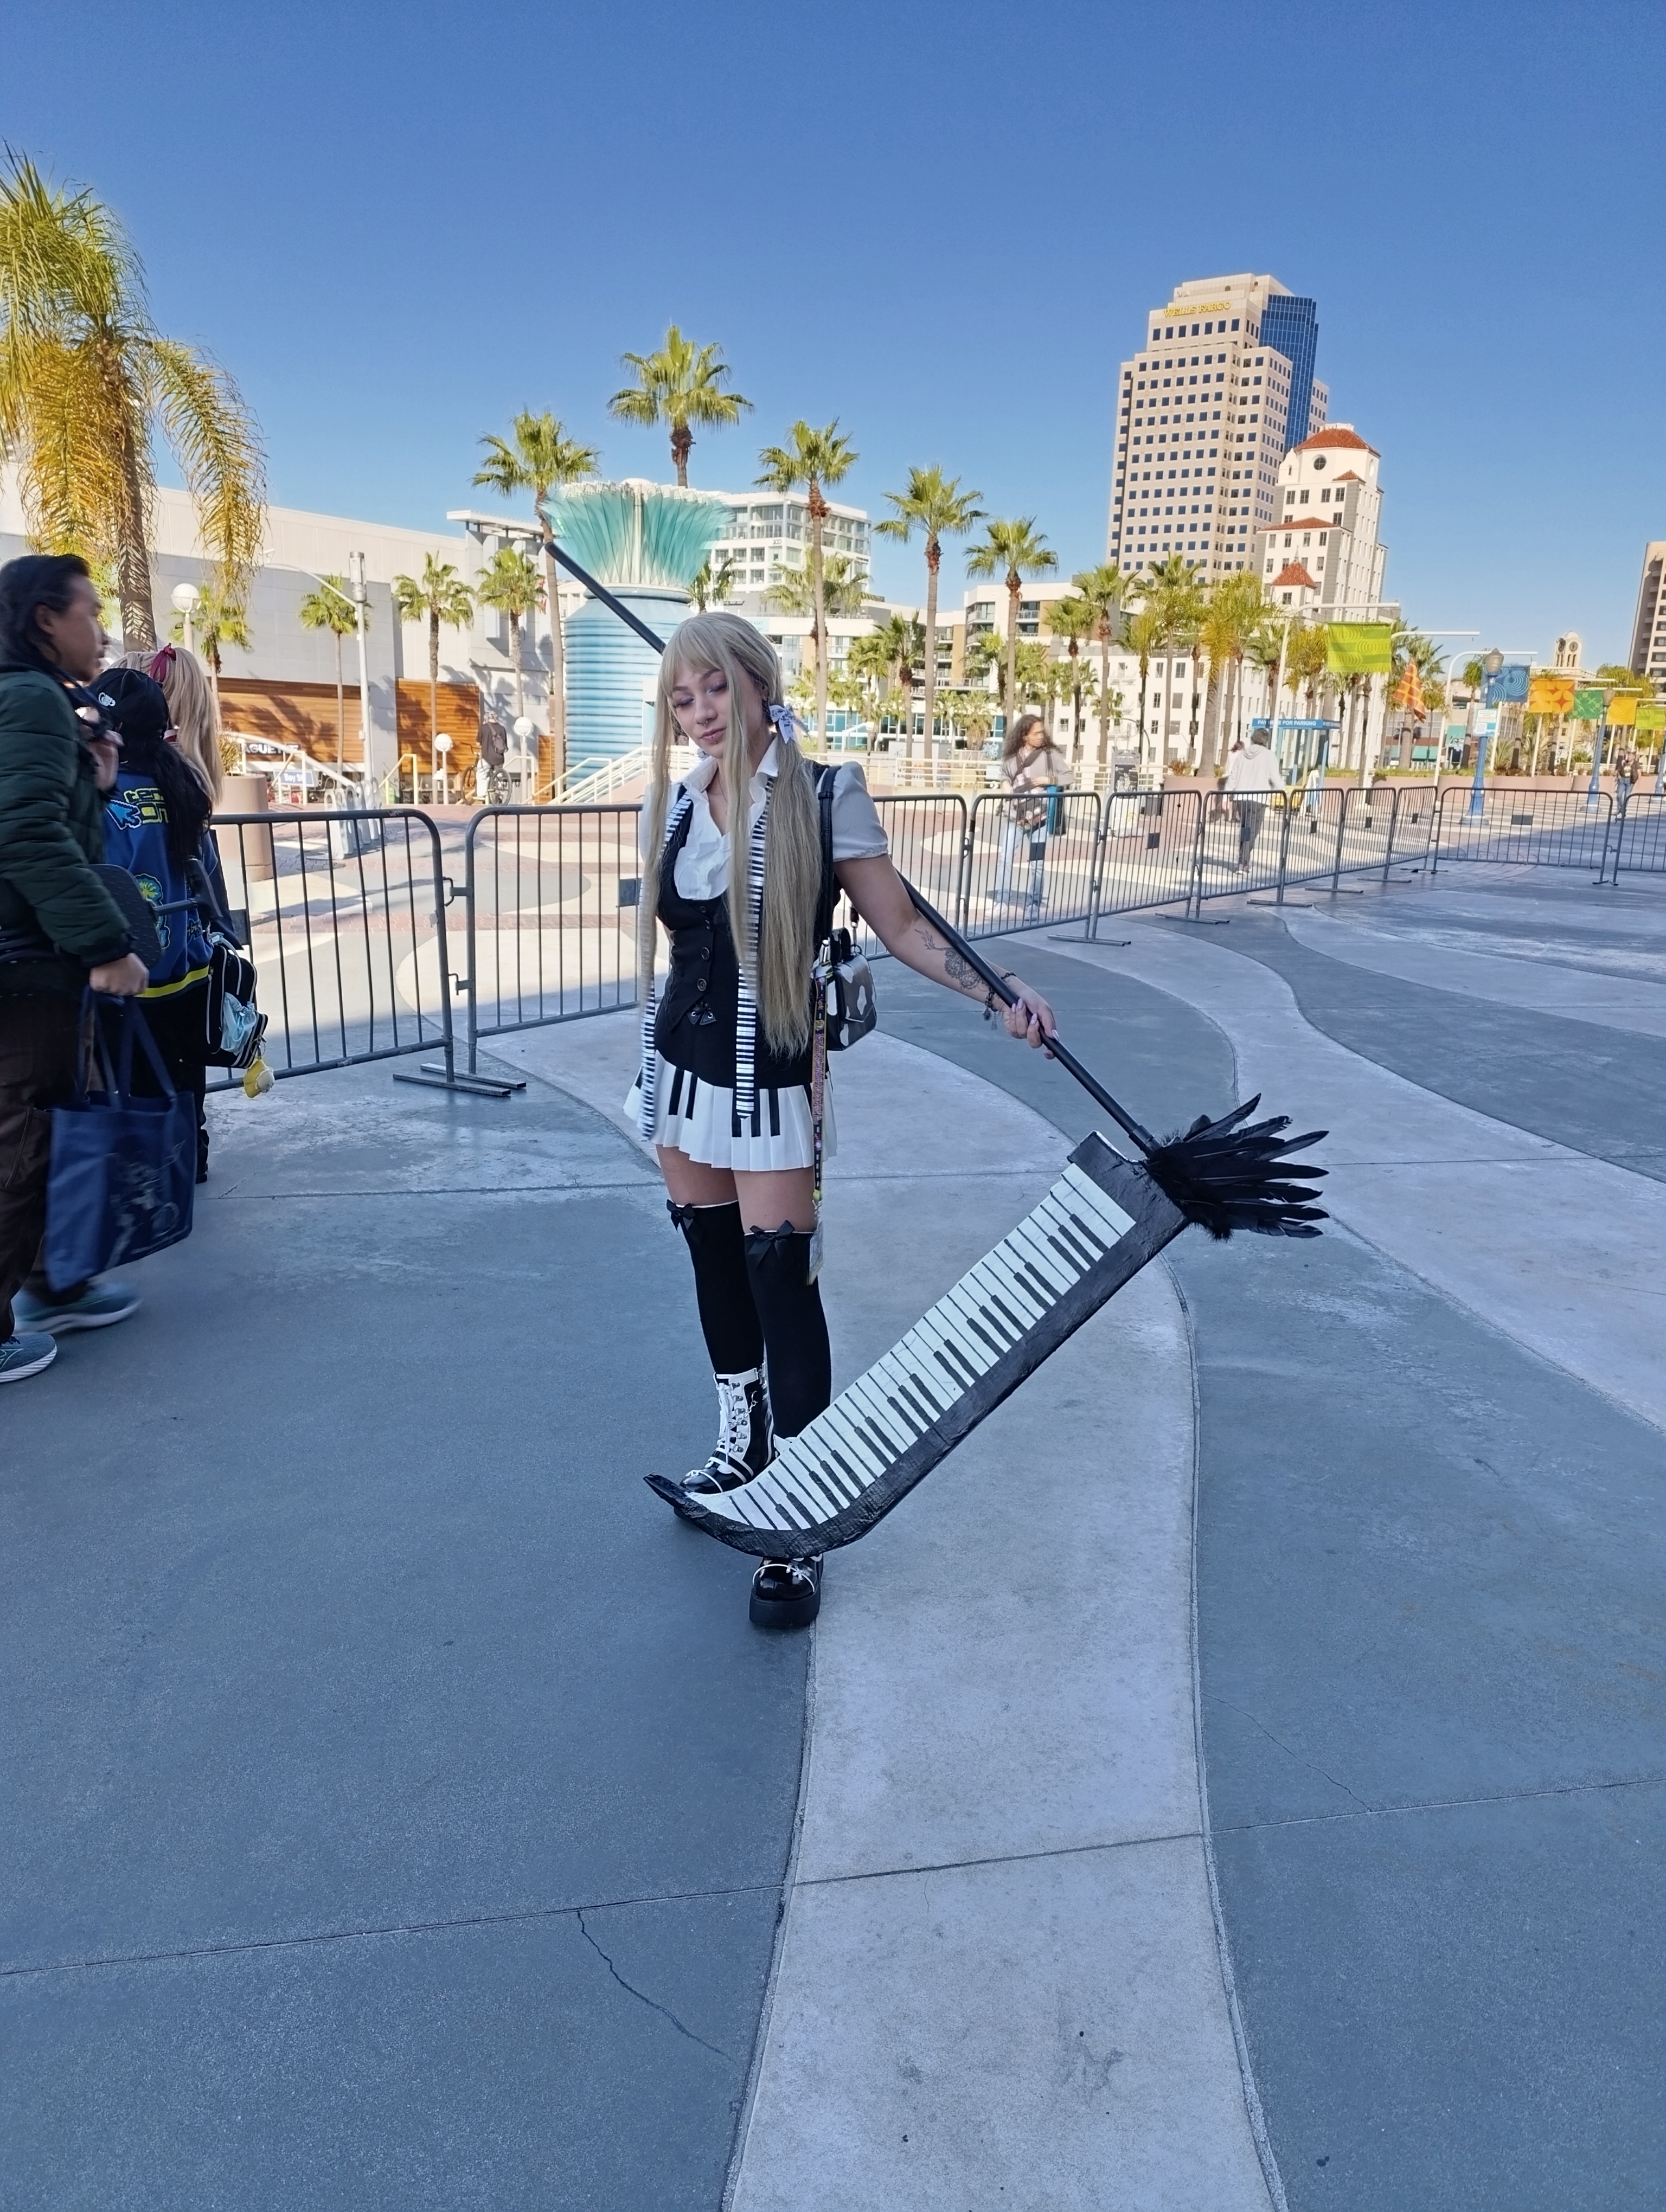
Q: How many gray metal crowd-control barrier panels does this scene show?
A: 11